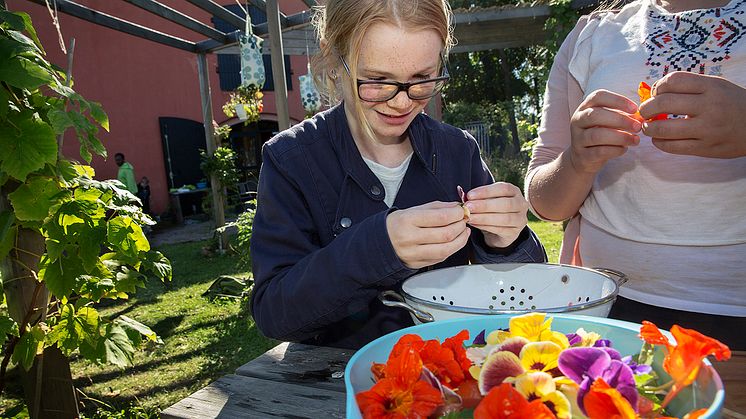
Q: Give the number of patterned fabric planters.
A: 2